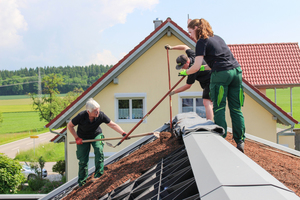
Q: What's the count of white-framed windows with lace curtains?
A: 2